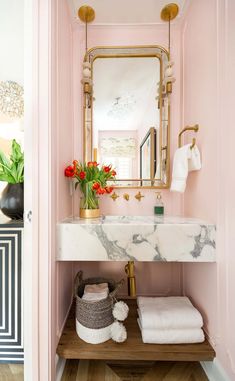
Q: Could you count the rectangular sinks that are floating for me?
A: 1